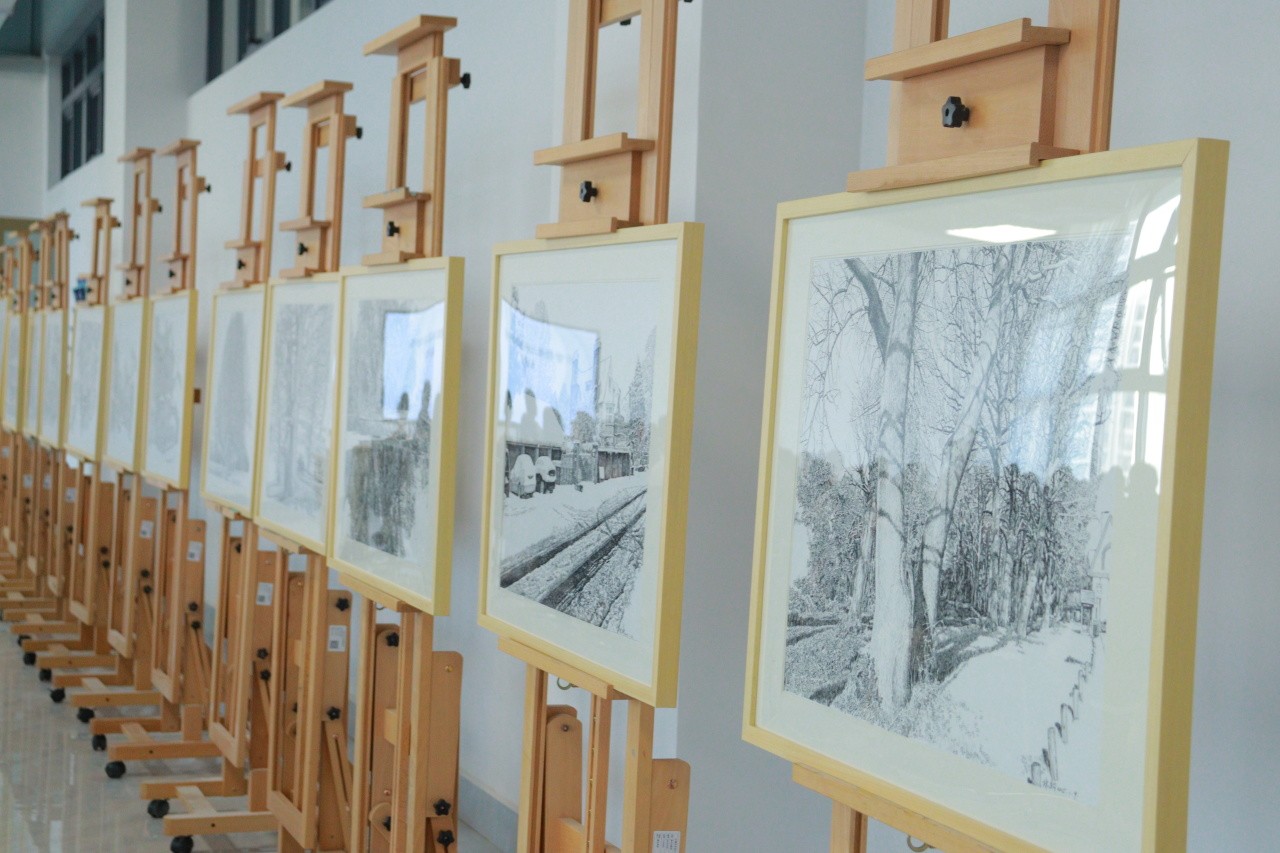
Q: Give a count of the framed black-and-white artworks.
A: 12